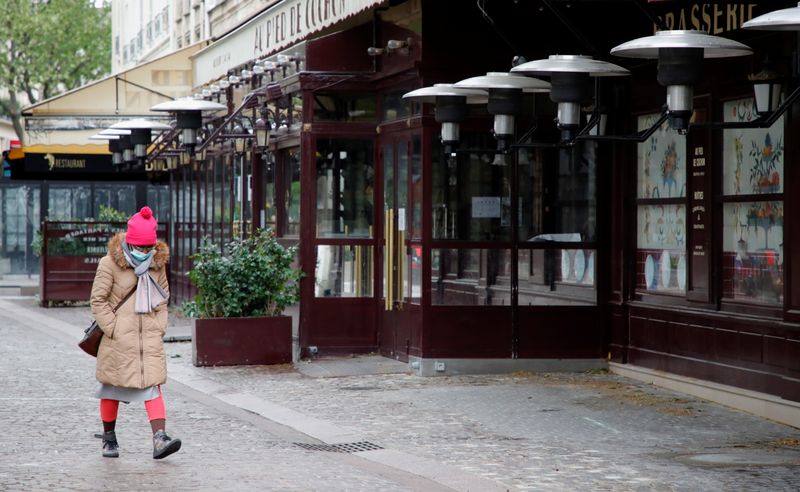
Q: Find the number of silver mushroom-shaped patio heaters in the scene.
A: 9